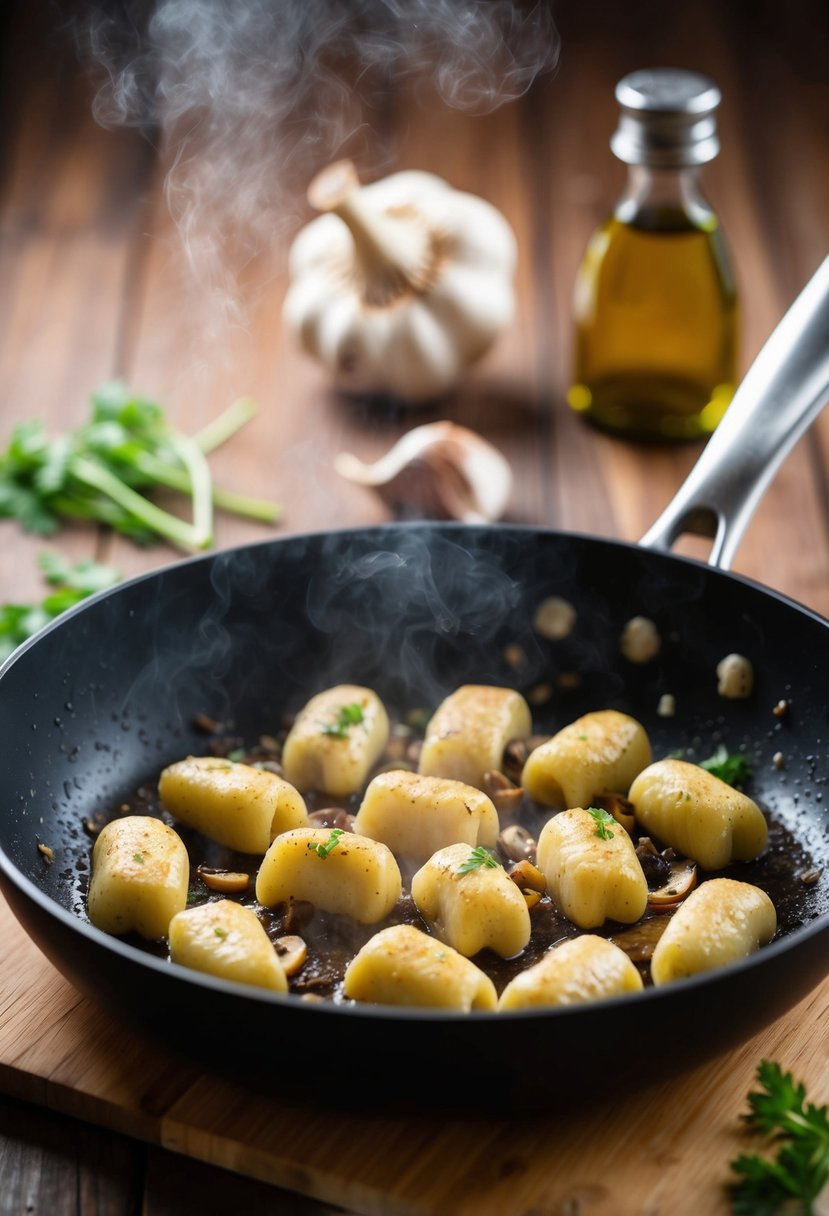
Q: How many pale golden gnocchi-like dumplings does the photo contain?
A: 14